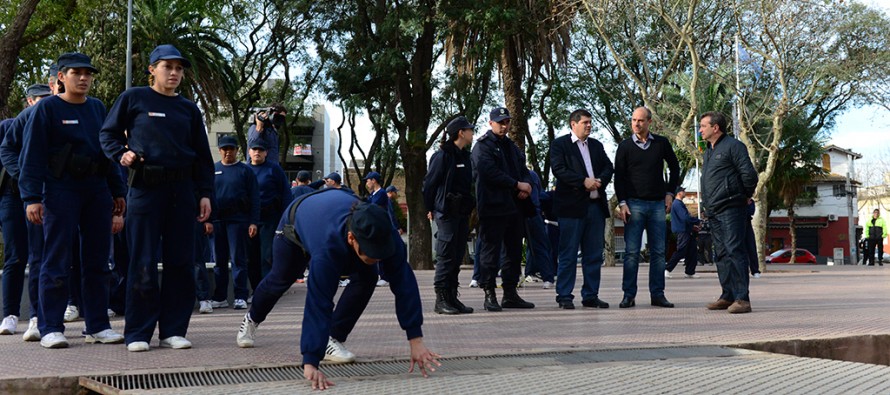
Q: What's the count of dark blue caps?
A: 14